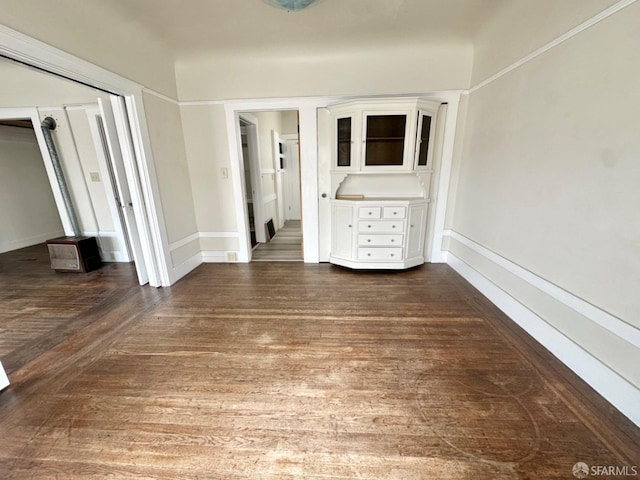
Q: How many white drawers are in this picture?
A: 5